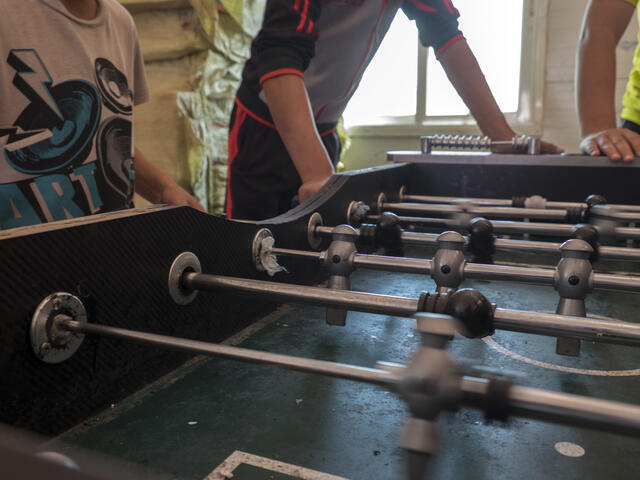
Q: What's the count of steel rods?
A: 7